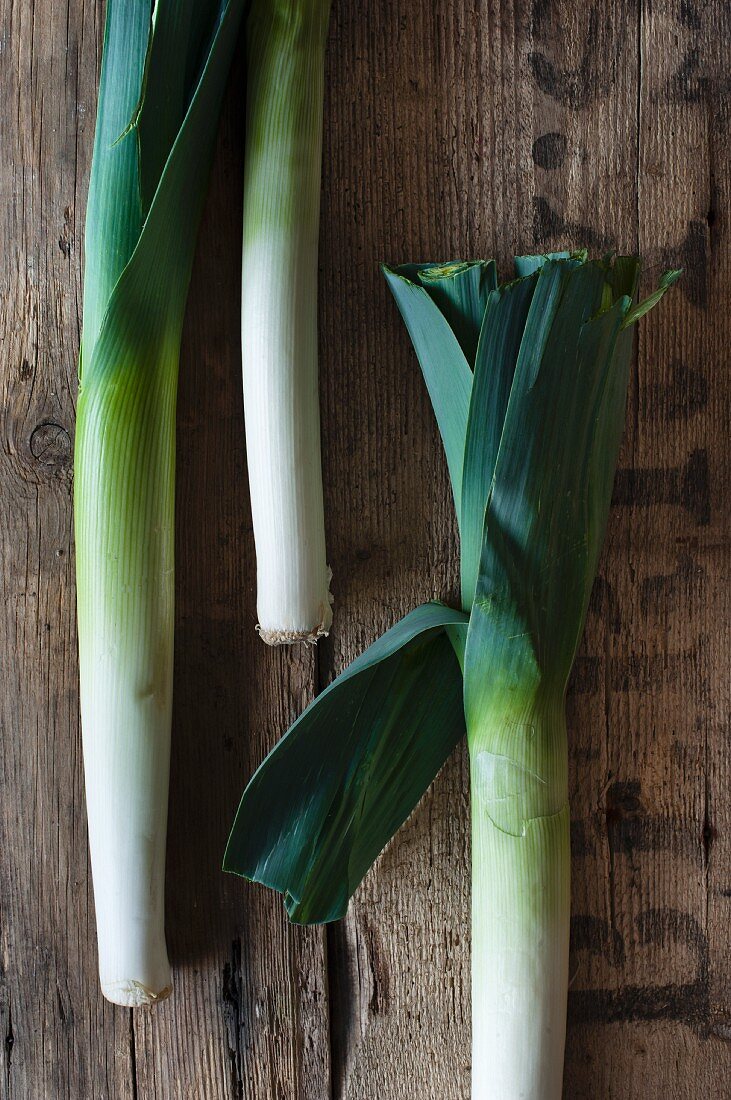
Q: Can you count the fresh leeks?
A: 3